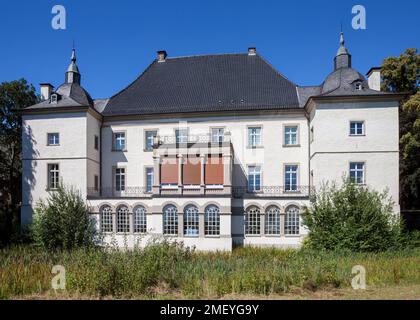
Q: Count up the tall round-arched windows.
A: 9